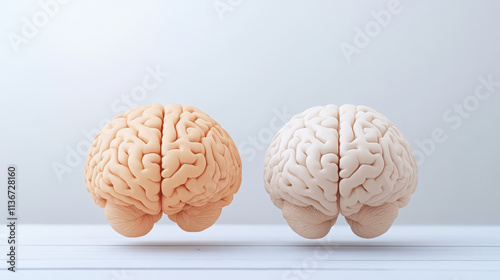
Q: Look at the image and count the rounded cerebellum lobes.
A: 4